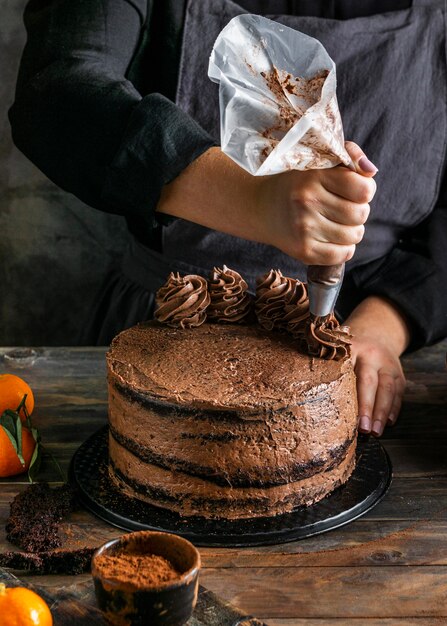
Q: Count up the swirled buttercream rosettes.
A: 5